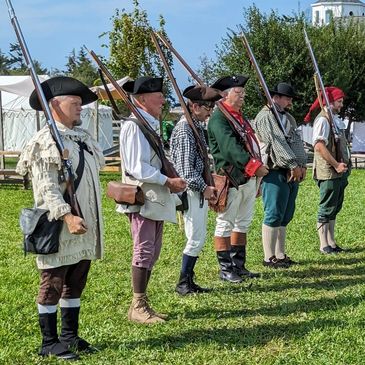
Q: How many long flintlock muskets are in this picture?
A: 6